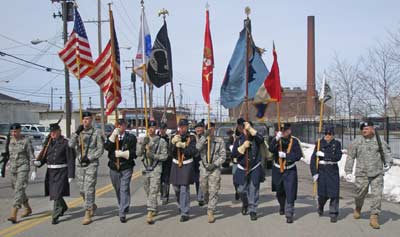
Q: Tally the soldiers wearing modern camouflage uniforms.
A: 5